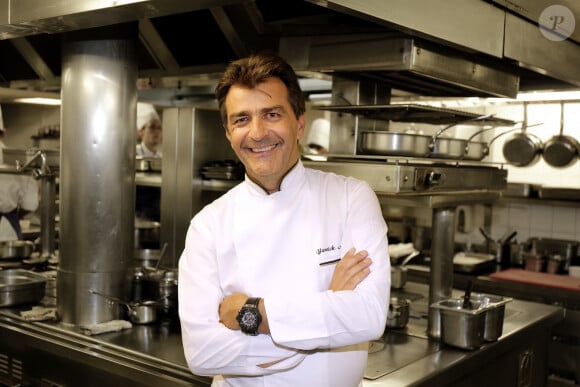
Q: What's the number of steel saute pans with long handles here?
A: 3